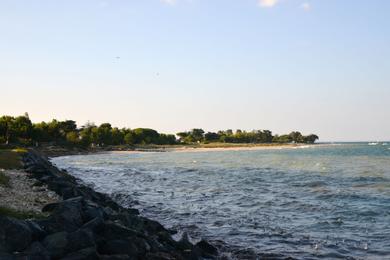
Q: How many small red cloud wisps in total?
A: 0